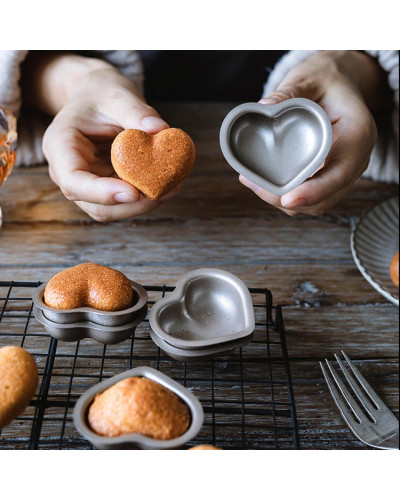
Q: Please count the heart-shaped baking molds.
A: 6